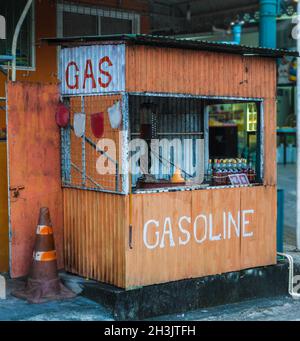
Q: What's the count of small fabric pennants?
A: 4